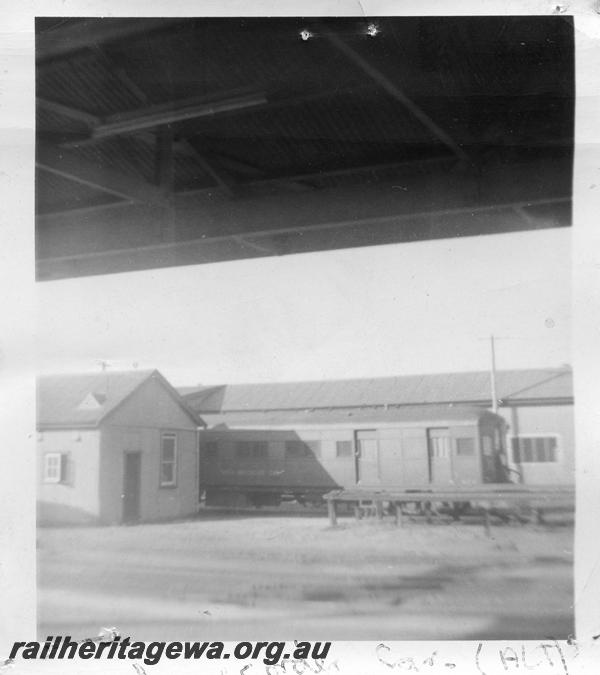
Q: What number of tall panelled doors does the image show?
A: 2